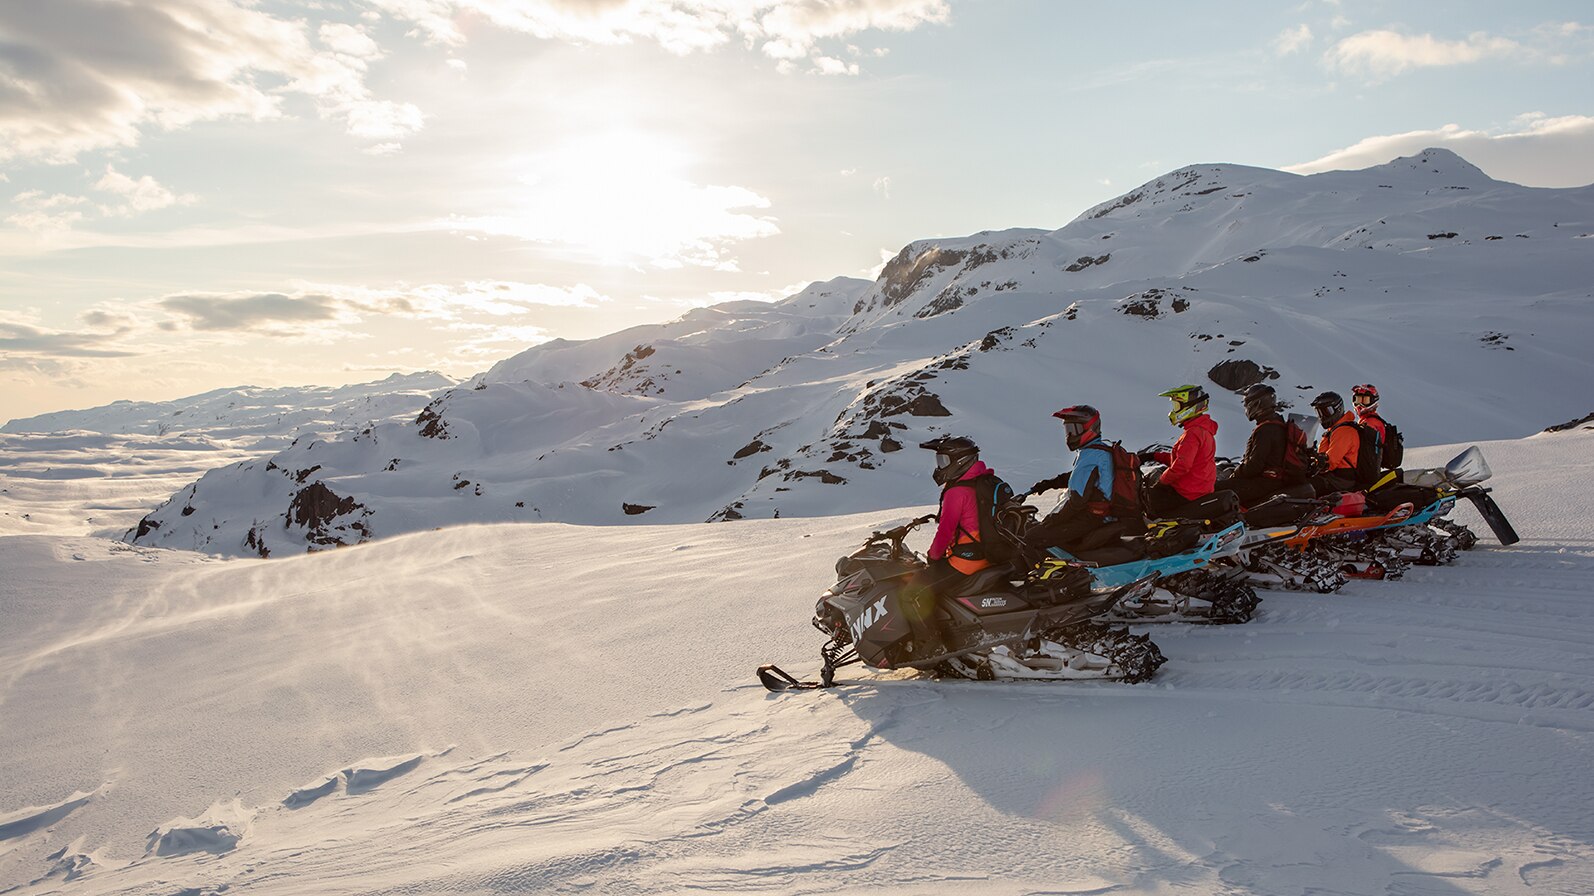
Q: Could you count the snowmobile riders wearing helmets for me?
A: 6